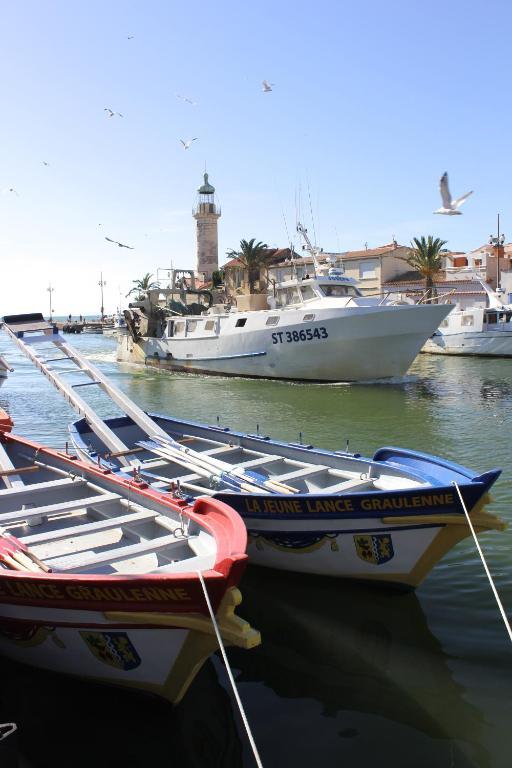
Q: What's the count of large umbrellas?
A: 0